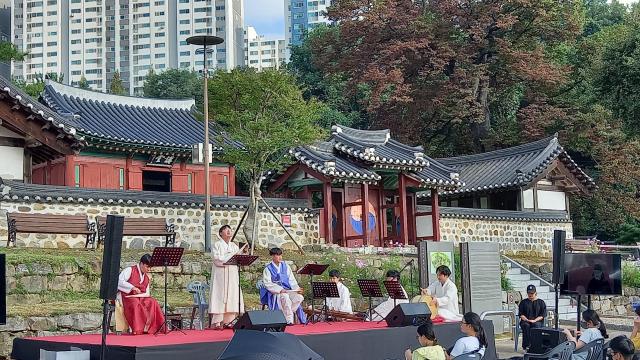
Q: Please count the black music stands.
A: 6